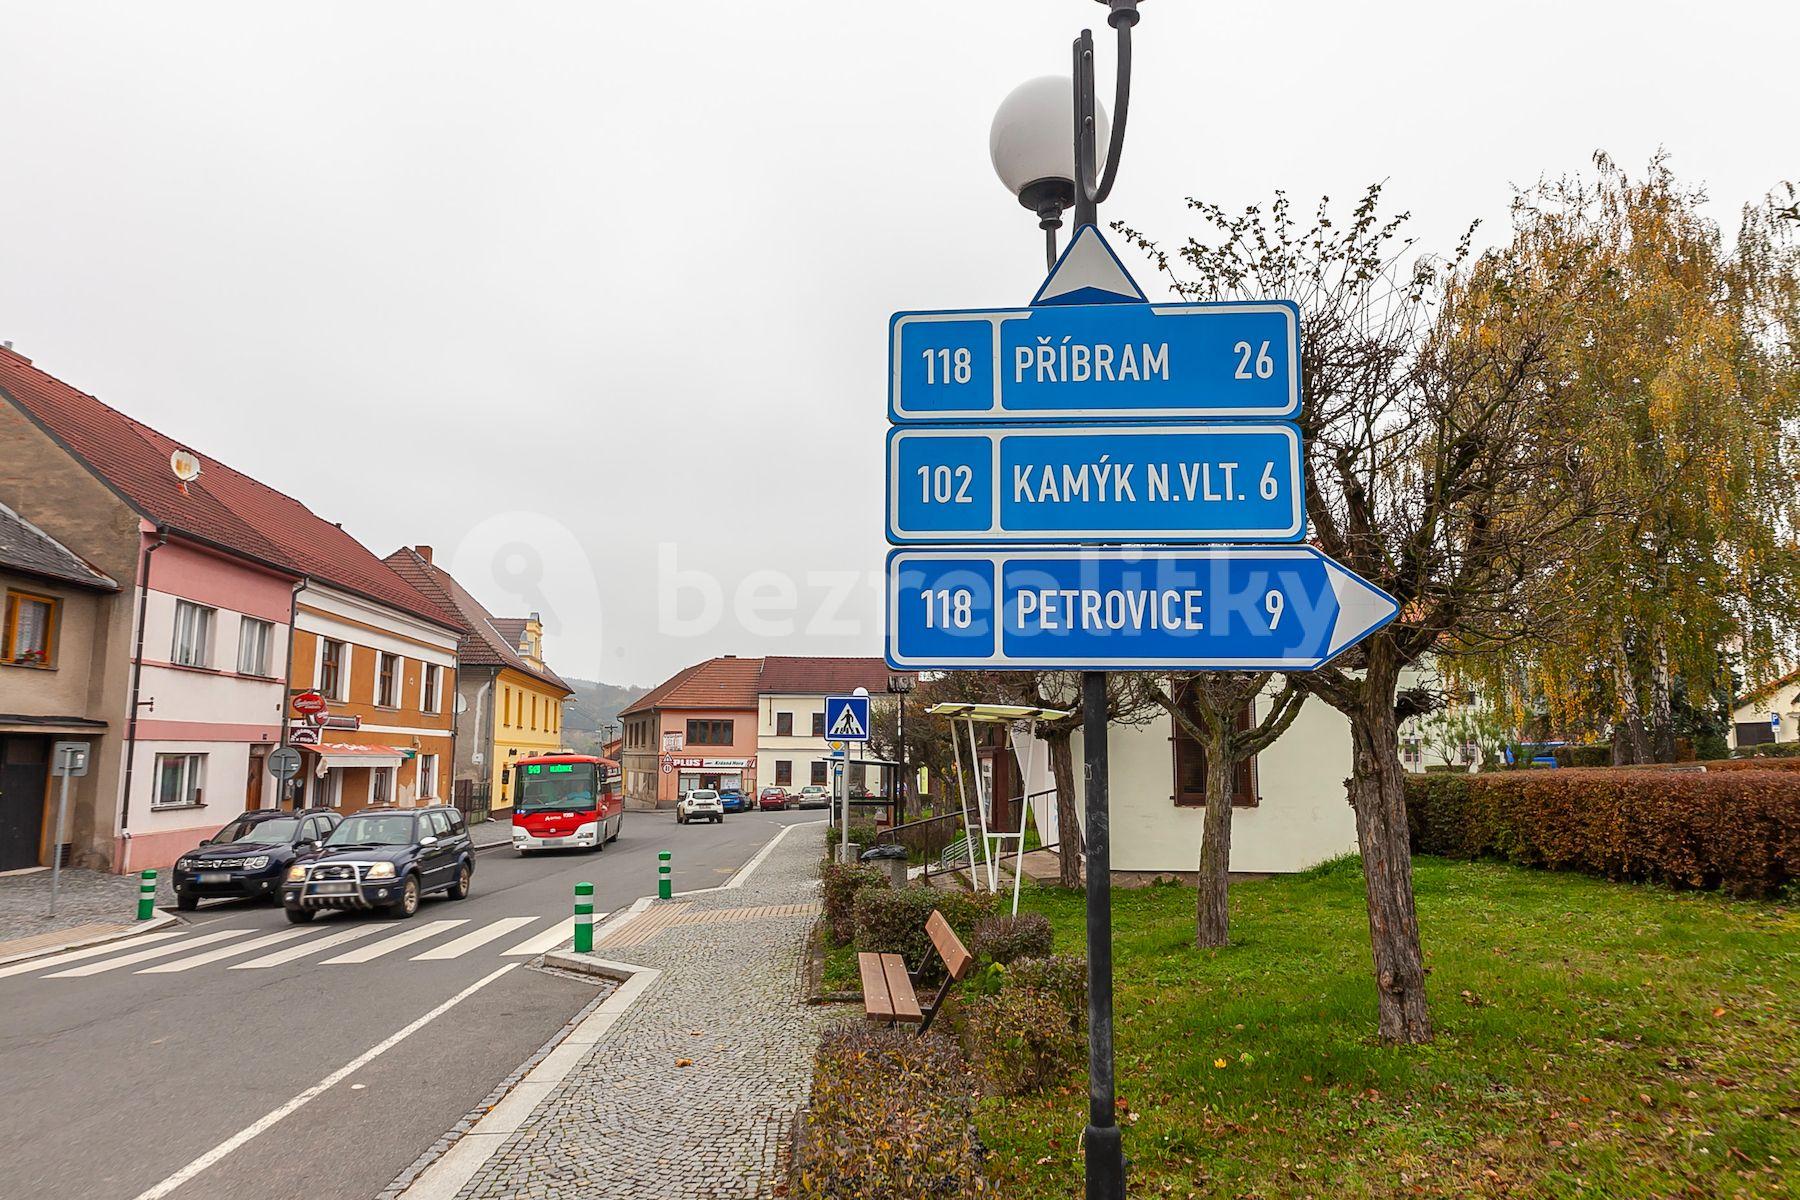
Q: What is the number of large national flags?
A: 0